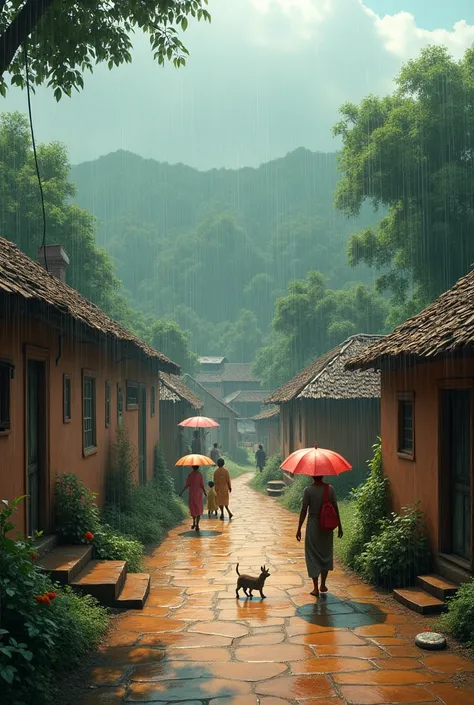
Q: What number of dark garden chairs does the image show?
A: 0